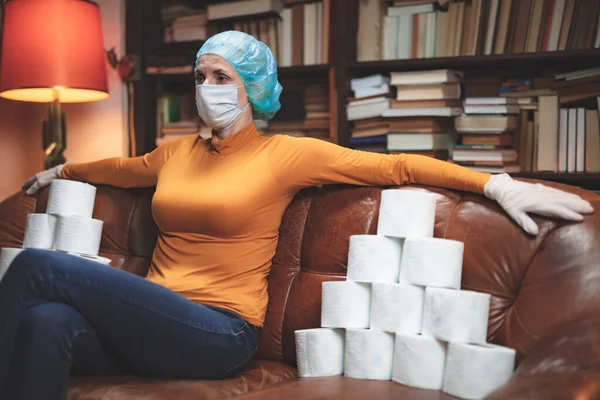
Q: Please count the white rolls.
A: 15